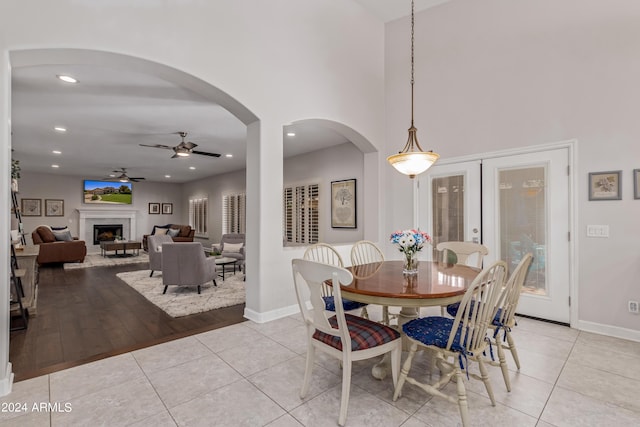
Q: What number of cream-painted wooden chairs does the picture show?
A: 6